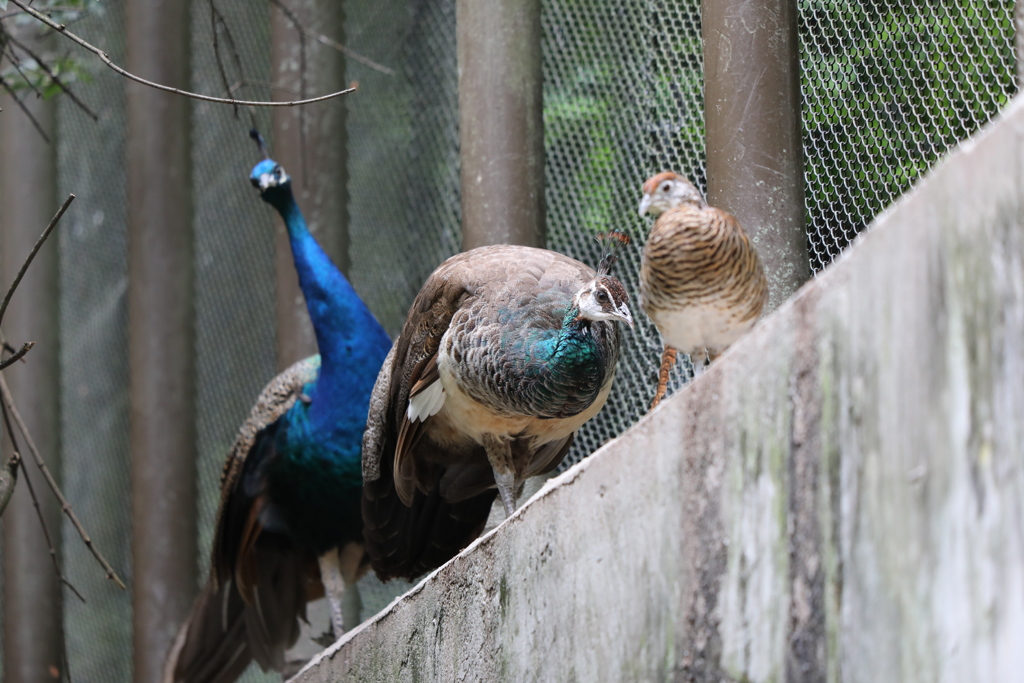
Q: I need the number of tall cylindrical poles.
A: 5